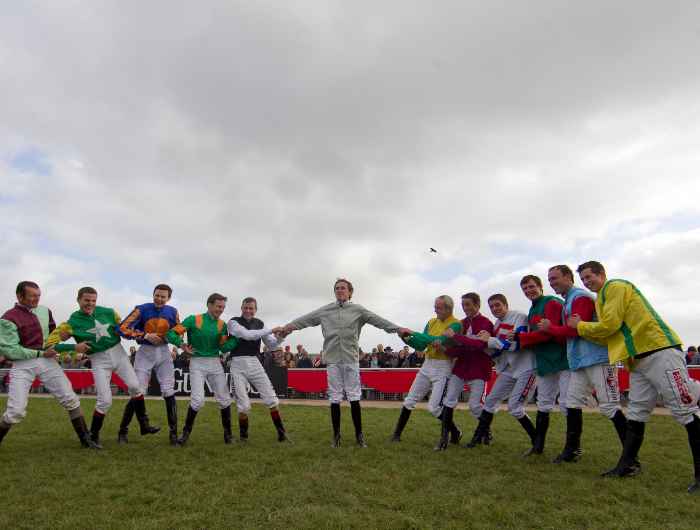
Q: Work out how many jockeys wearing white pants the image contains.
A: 12